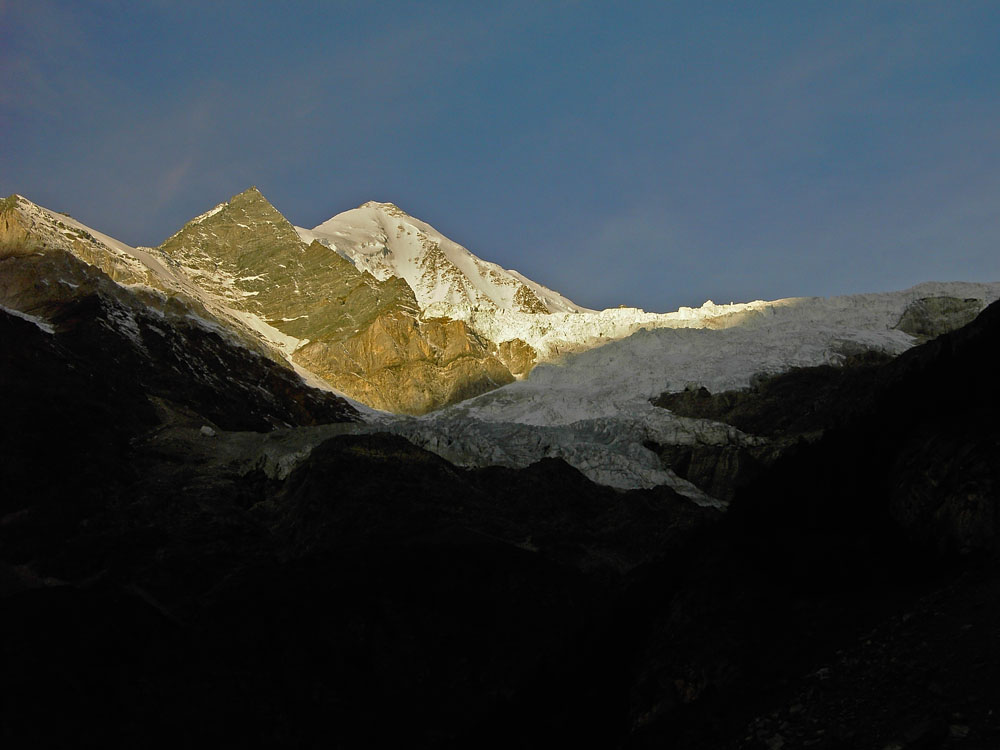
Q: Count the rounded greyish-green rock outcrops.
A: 1